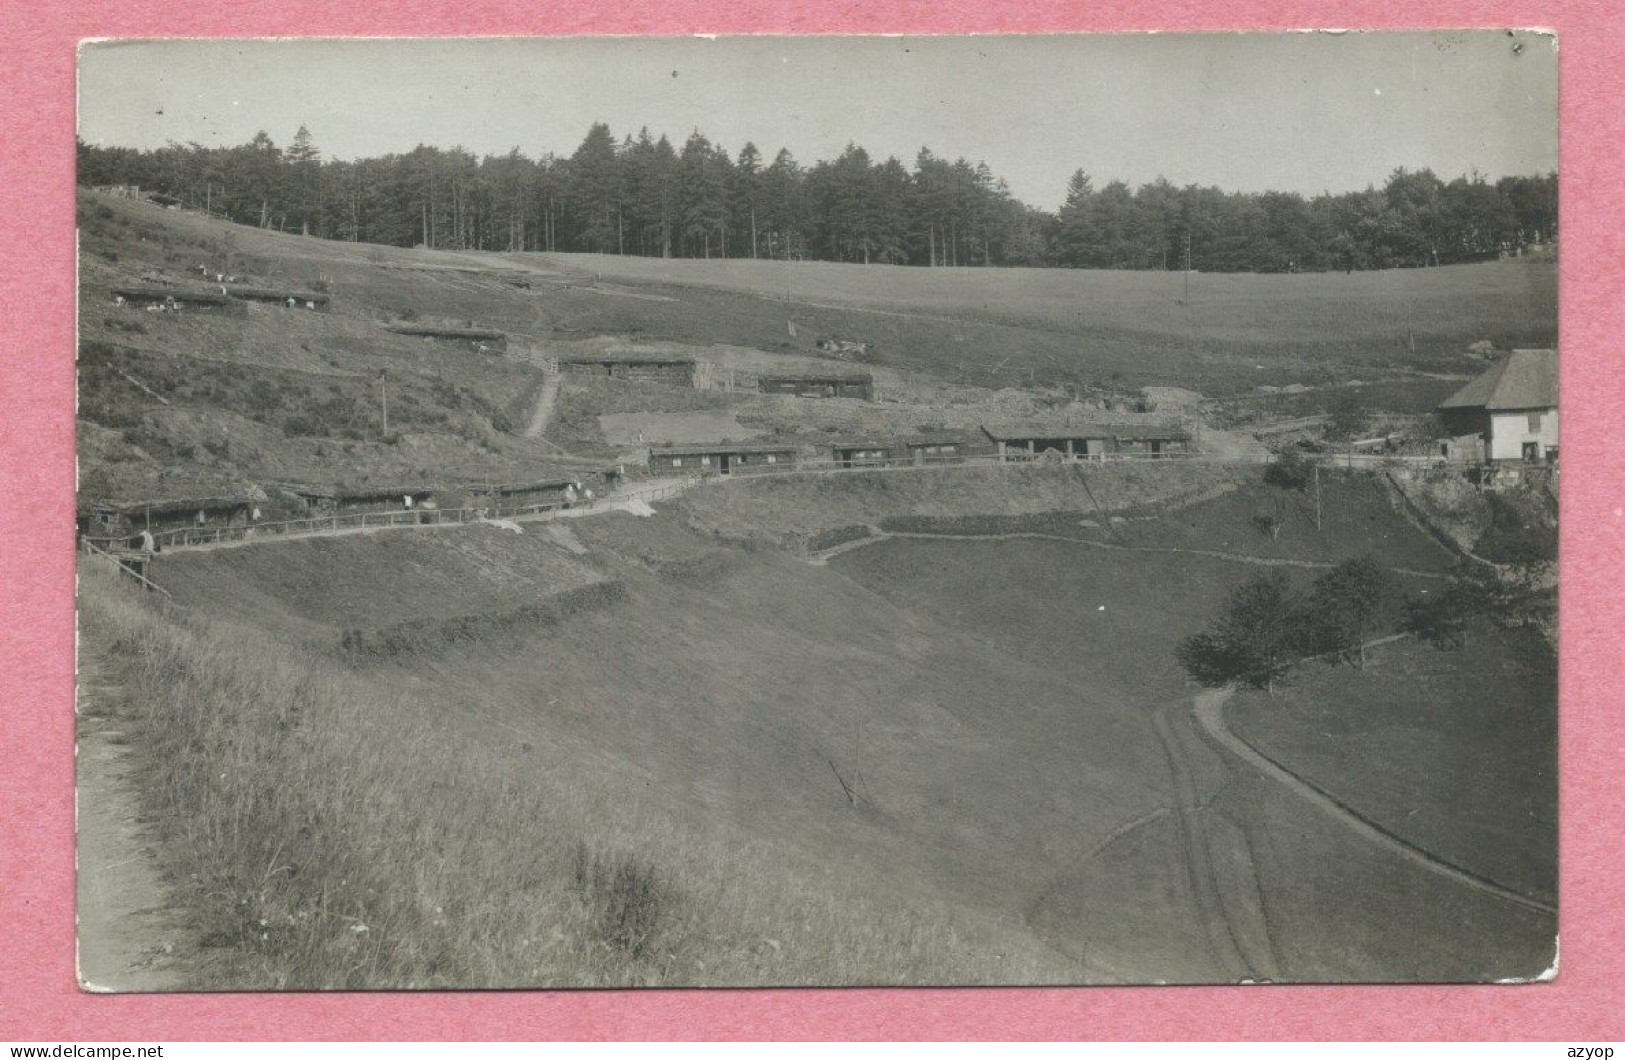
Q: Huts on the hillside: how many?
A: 13